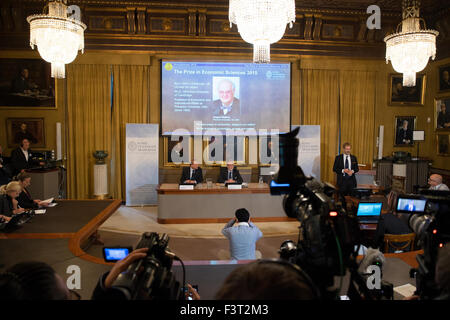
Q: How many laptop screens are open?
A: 1